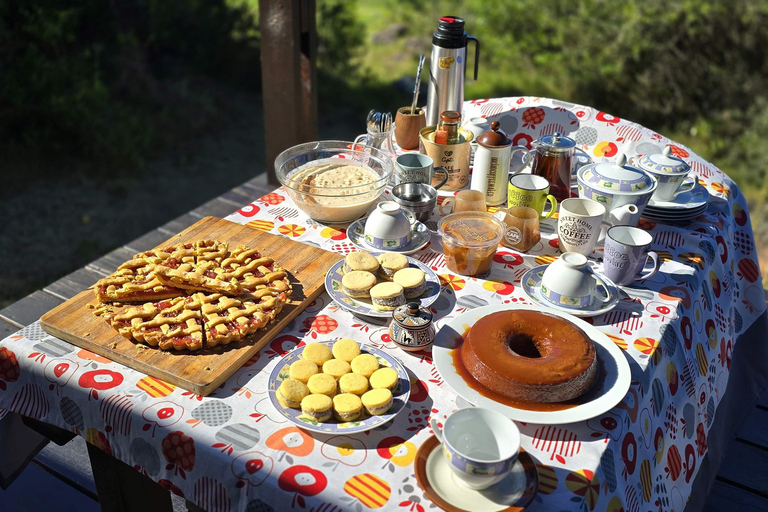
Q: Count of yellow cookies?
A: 12